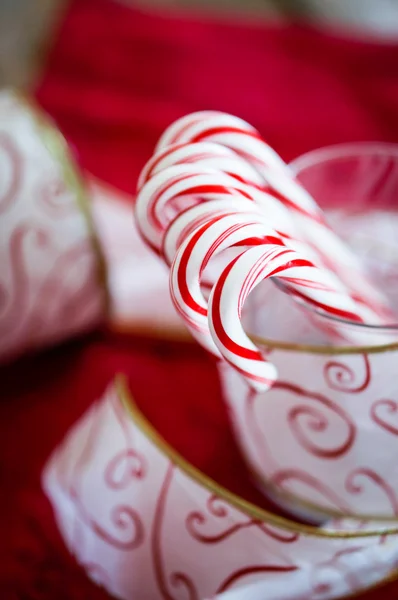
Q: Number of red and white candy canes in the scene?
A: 6